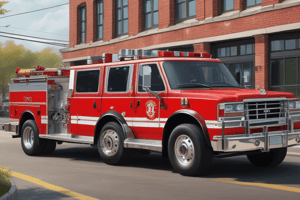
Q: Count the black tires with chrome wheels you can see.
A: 3